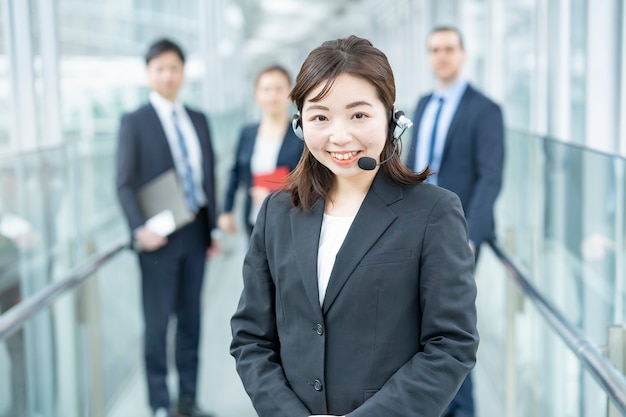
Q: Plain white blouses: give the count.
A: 2